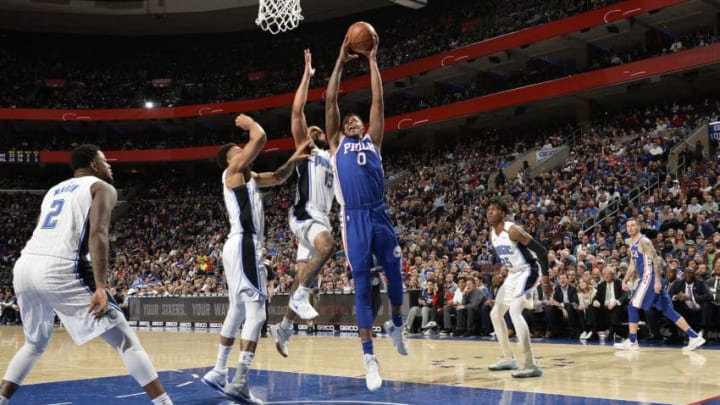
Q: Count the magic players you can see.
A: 4